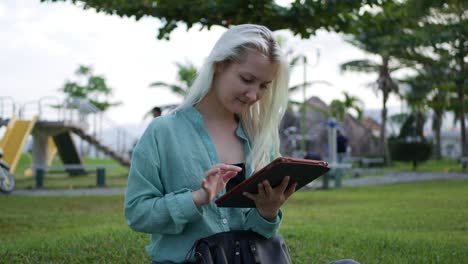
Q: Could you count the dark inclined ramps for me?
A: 1